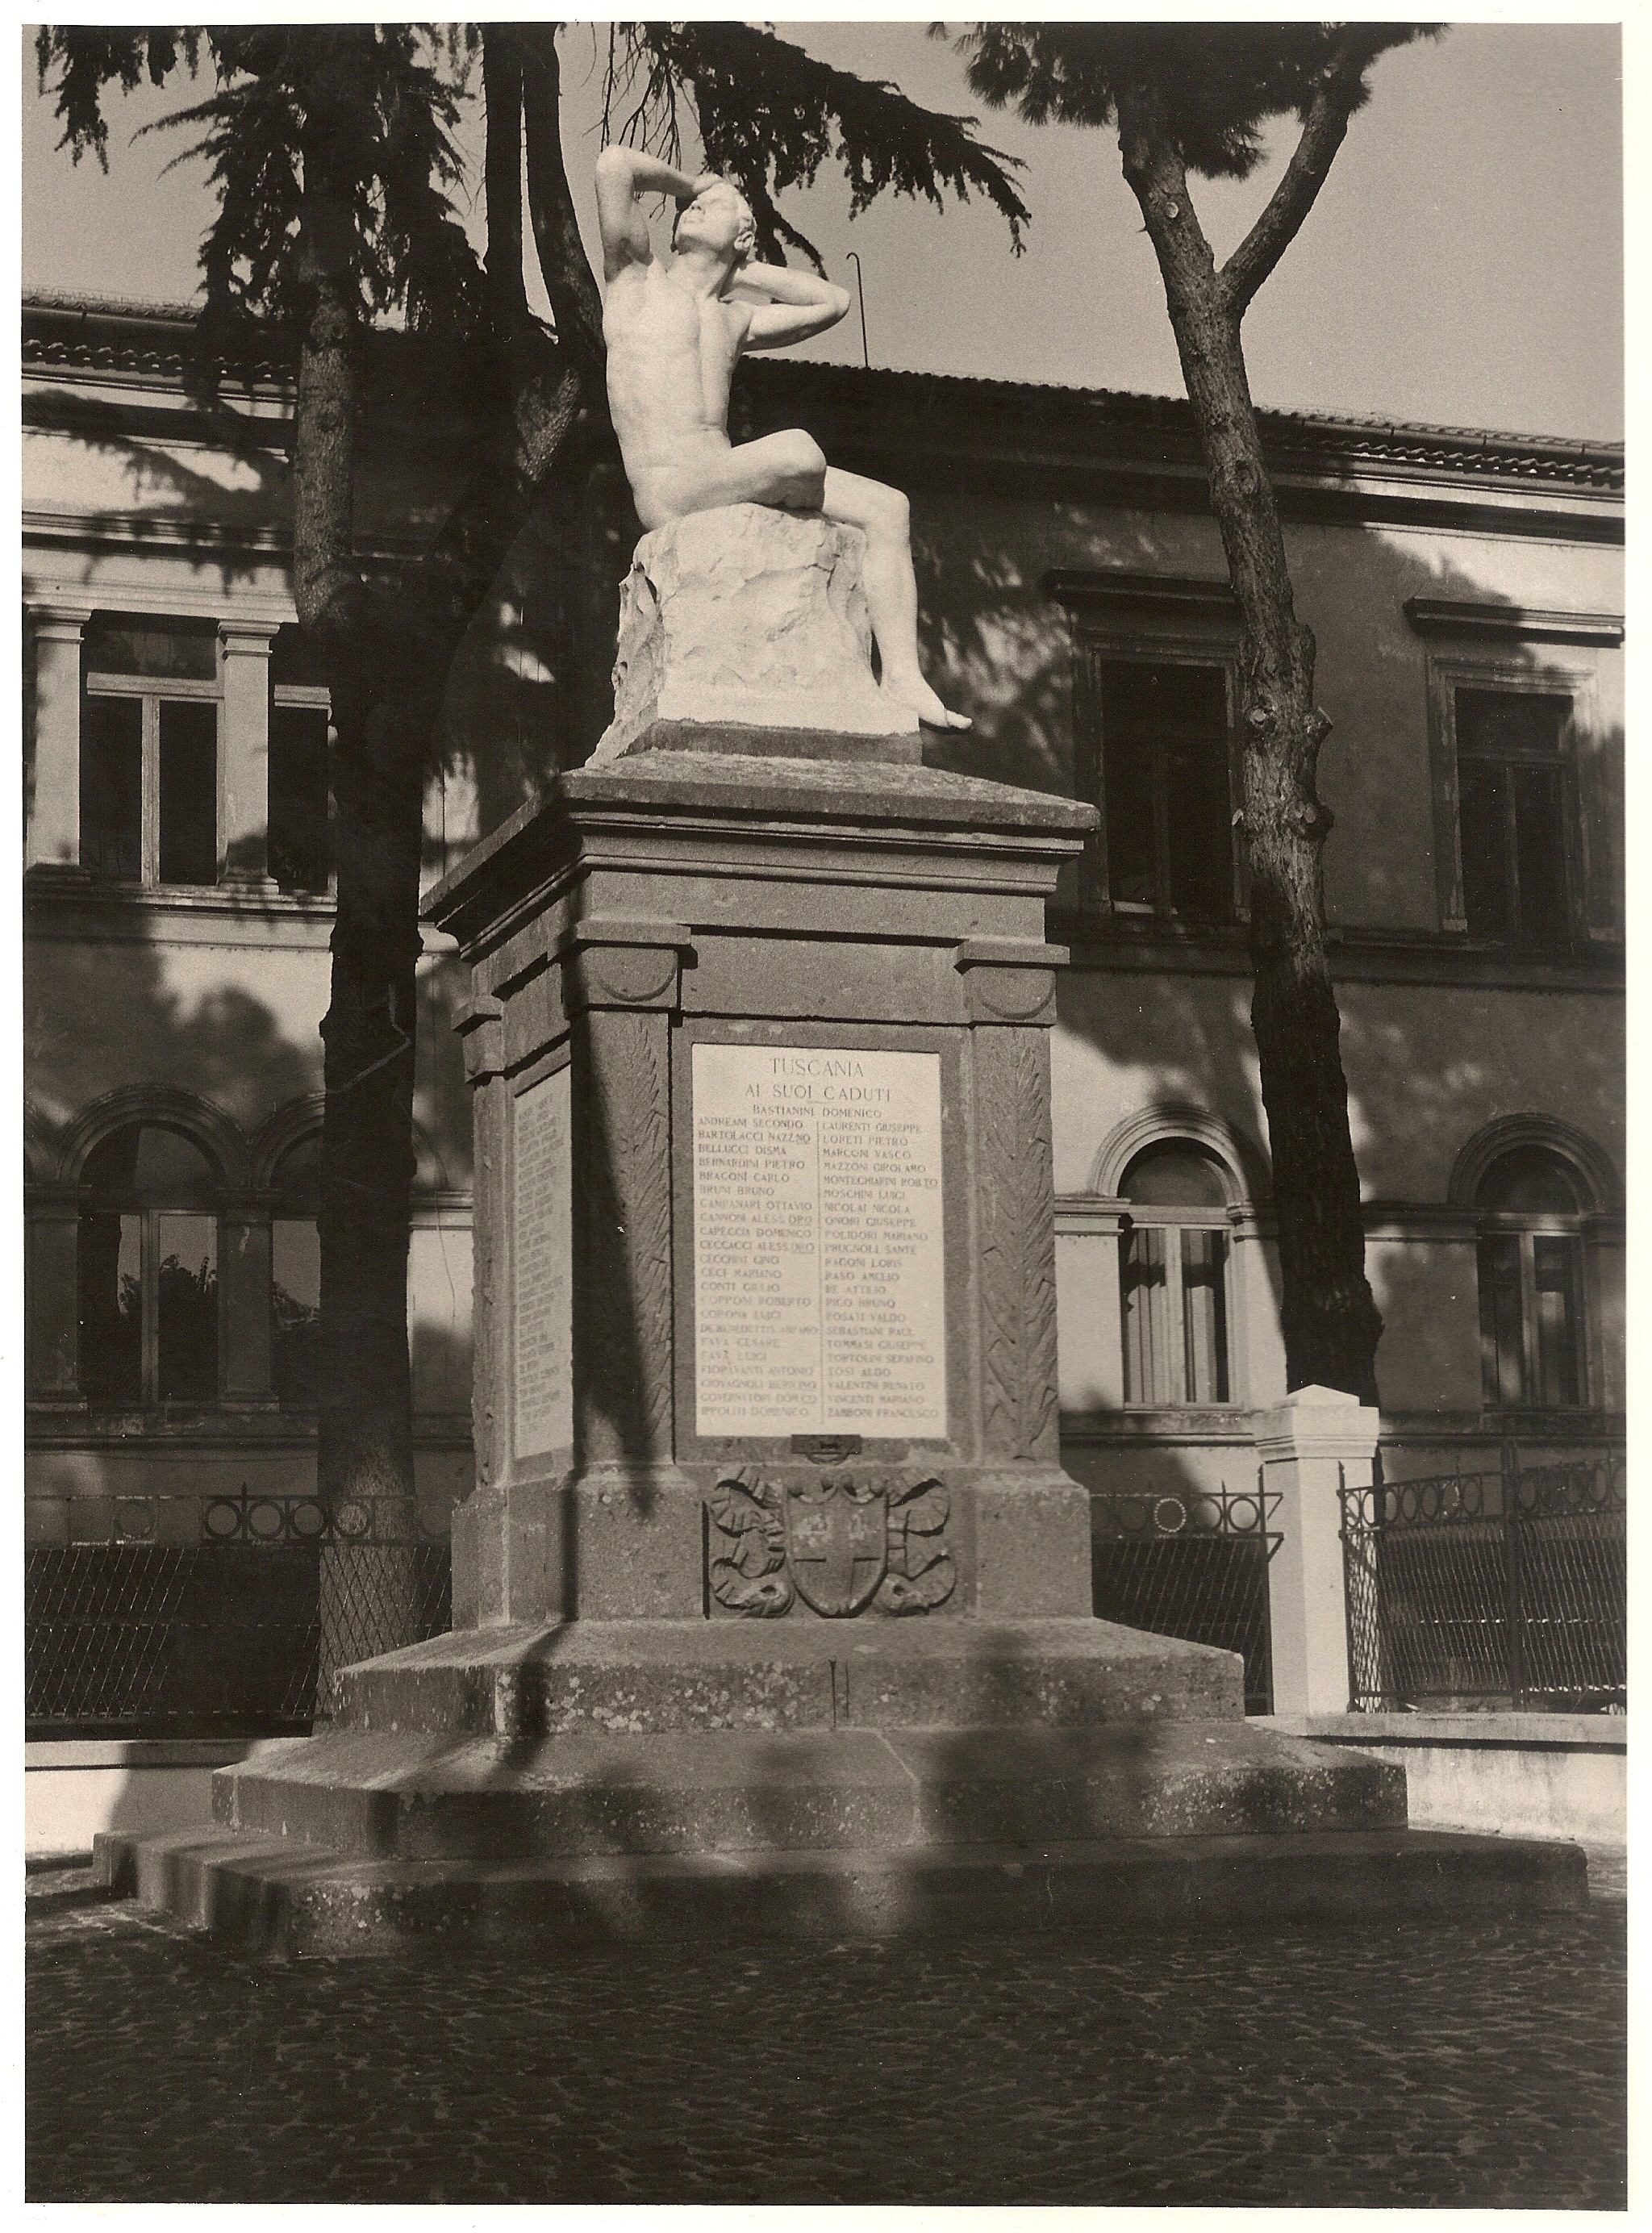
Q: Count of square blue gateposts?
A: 0